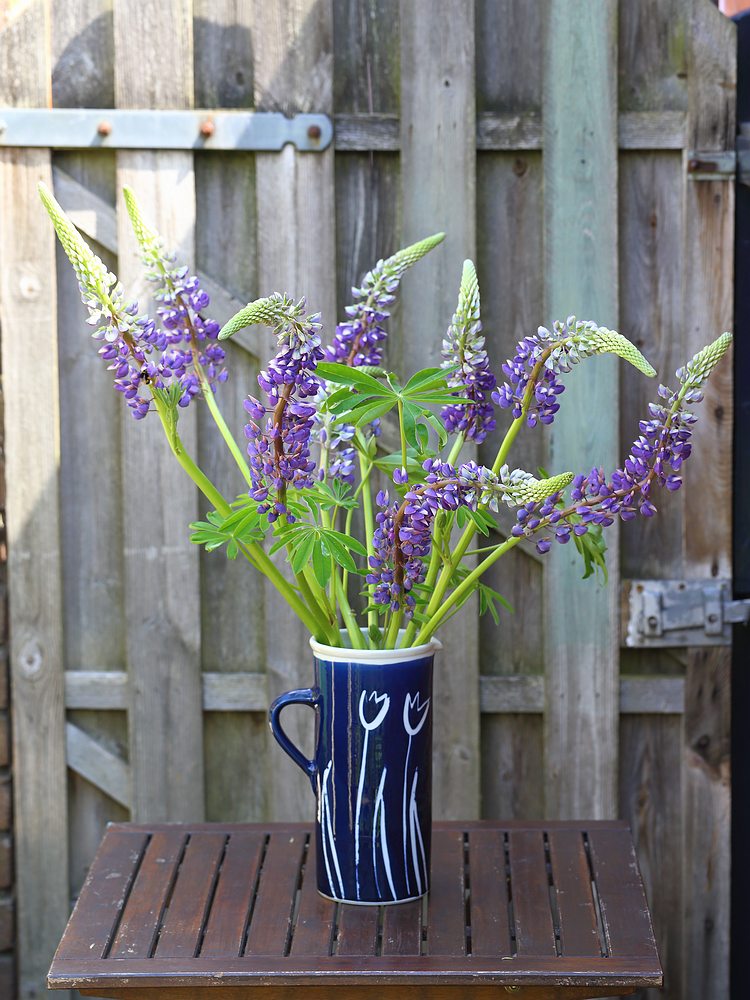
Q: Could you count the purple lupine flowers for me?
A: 9